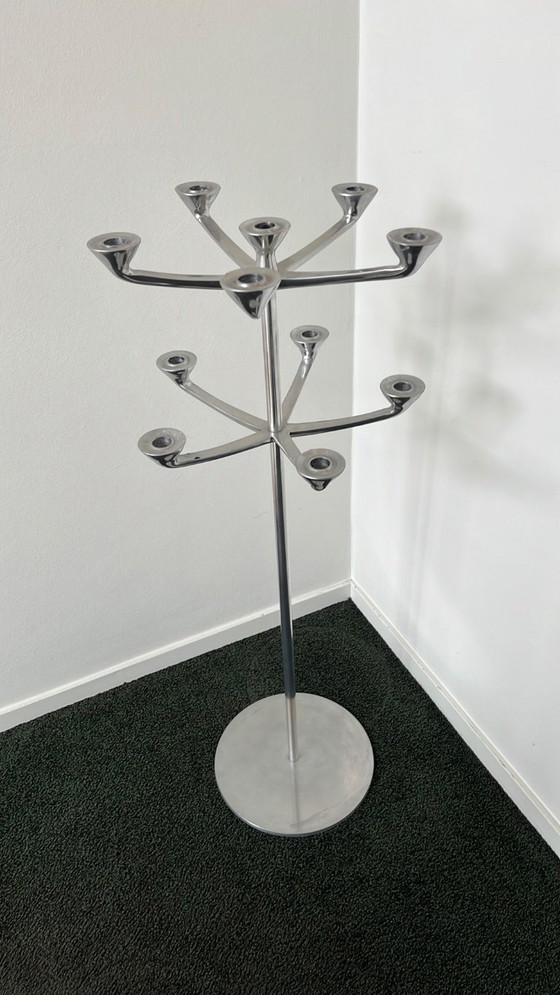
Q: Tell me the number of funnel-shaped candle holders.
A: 11